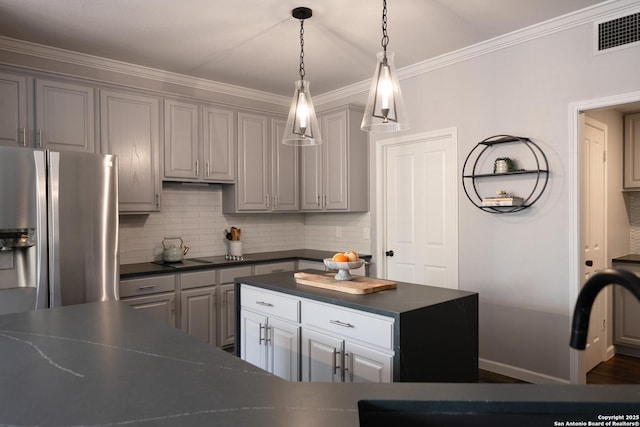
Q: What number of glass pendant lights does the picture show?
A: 2